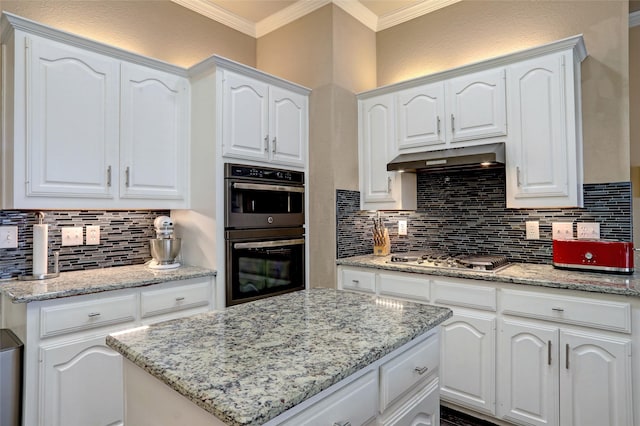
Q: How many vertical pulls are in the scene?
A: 10